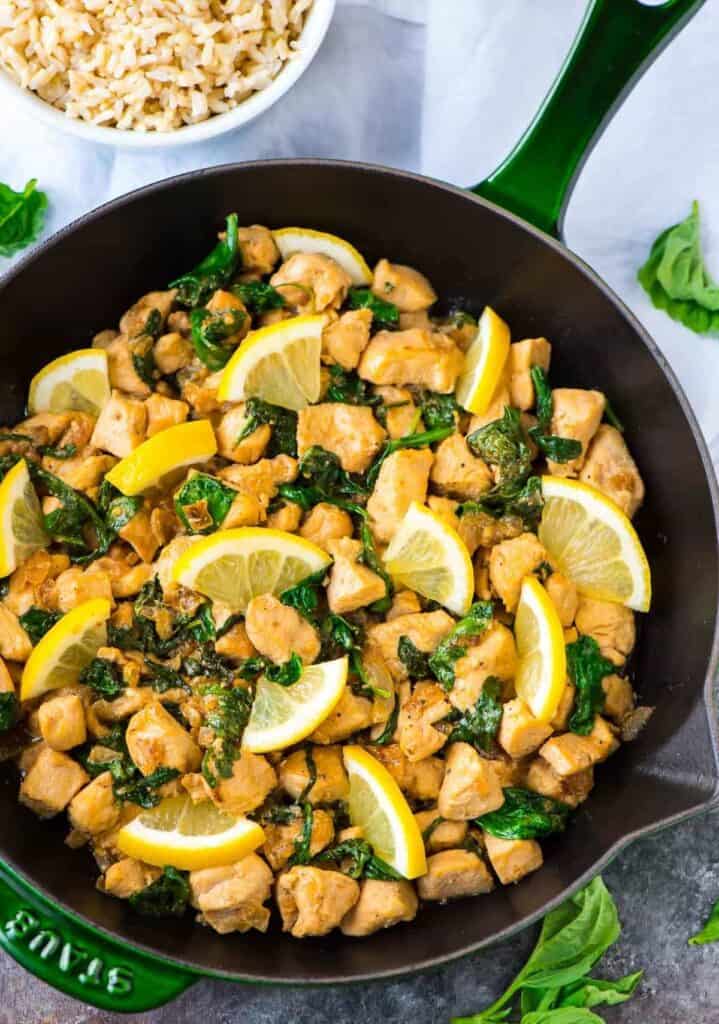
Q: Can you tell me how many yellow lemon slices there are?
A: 14